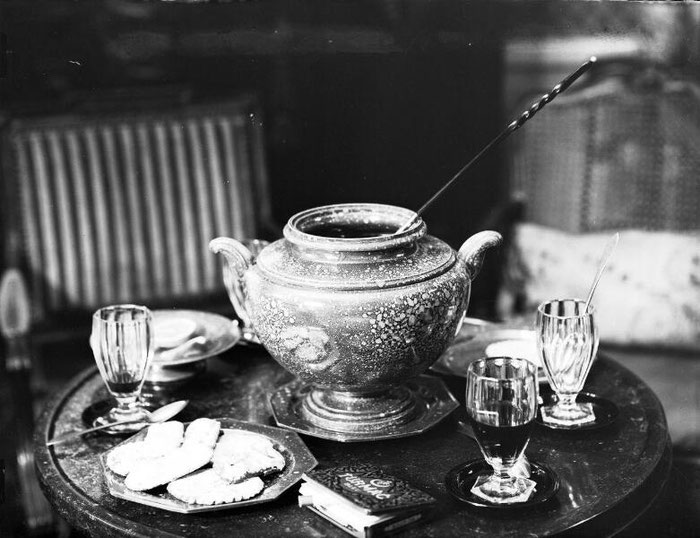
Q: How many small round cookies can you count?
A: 0